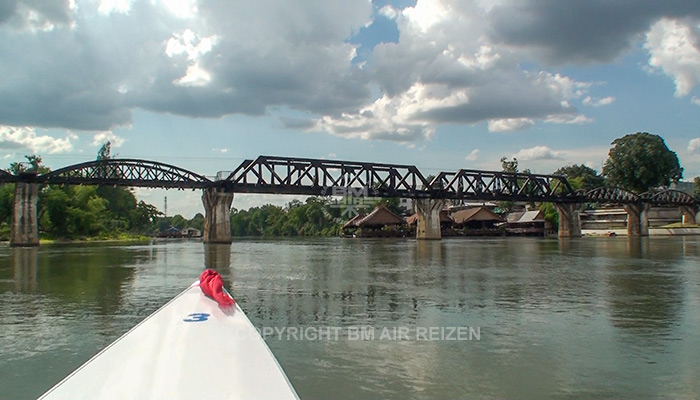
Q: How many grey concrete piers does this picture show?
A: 6